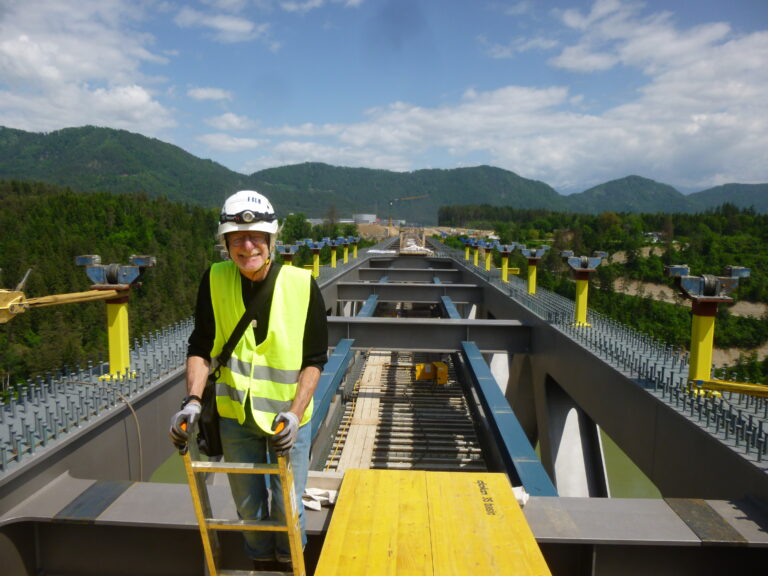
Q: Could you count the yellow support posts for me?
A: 13